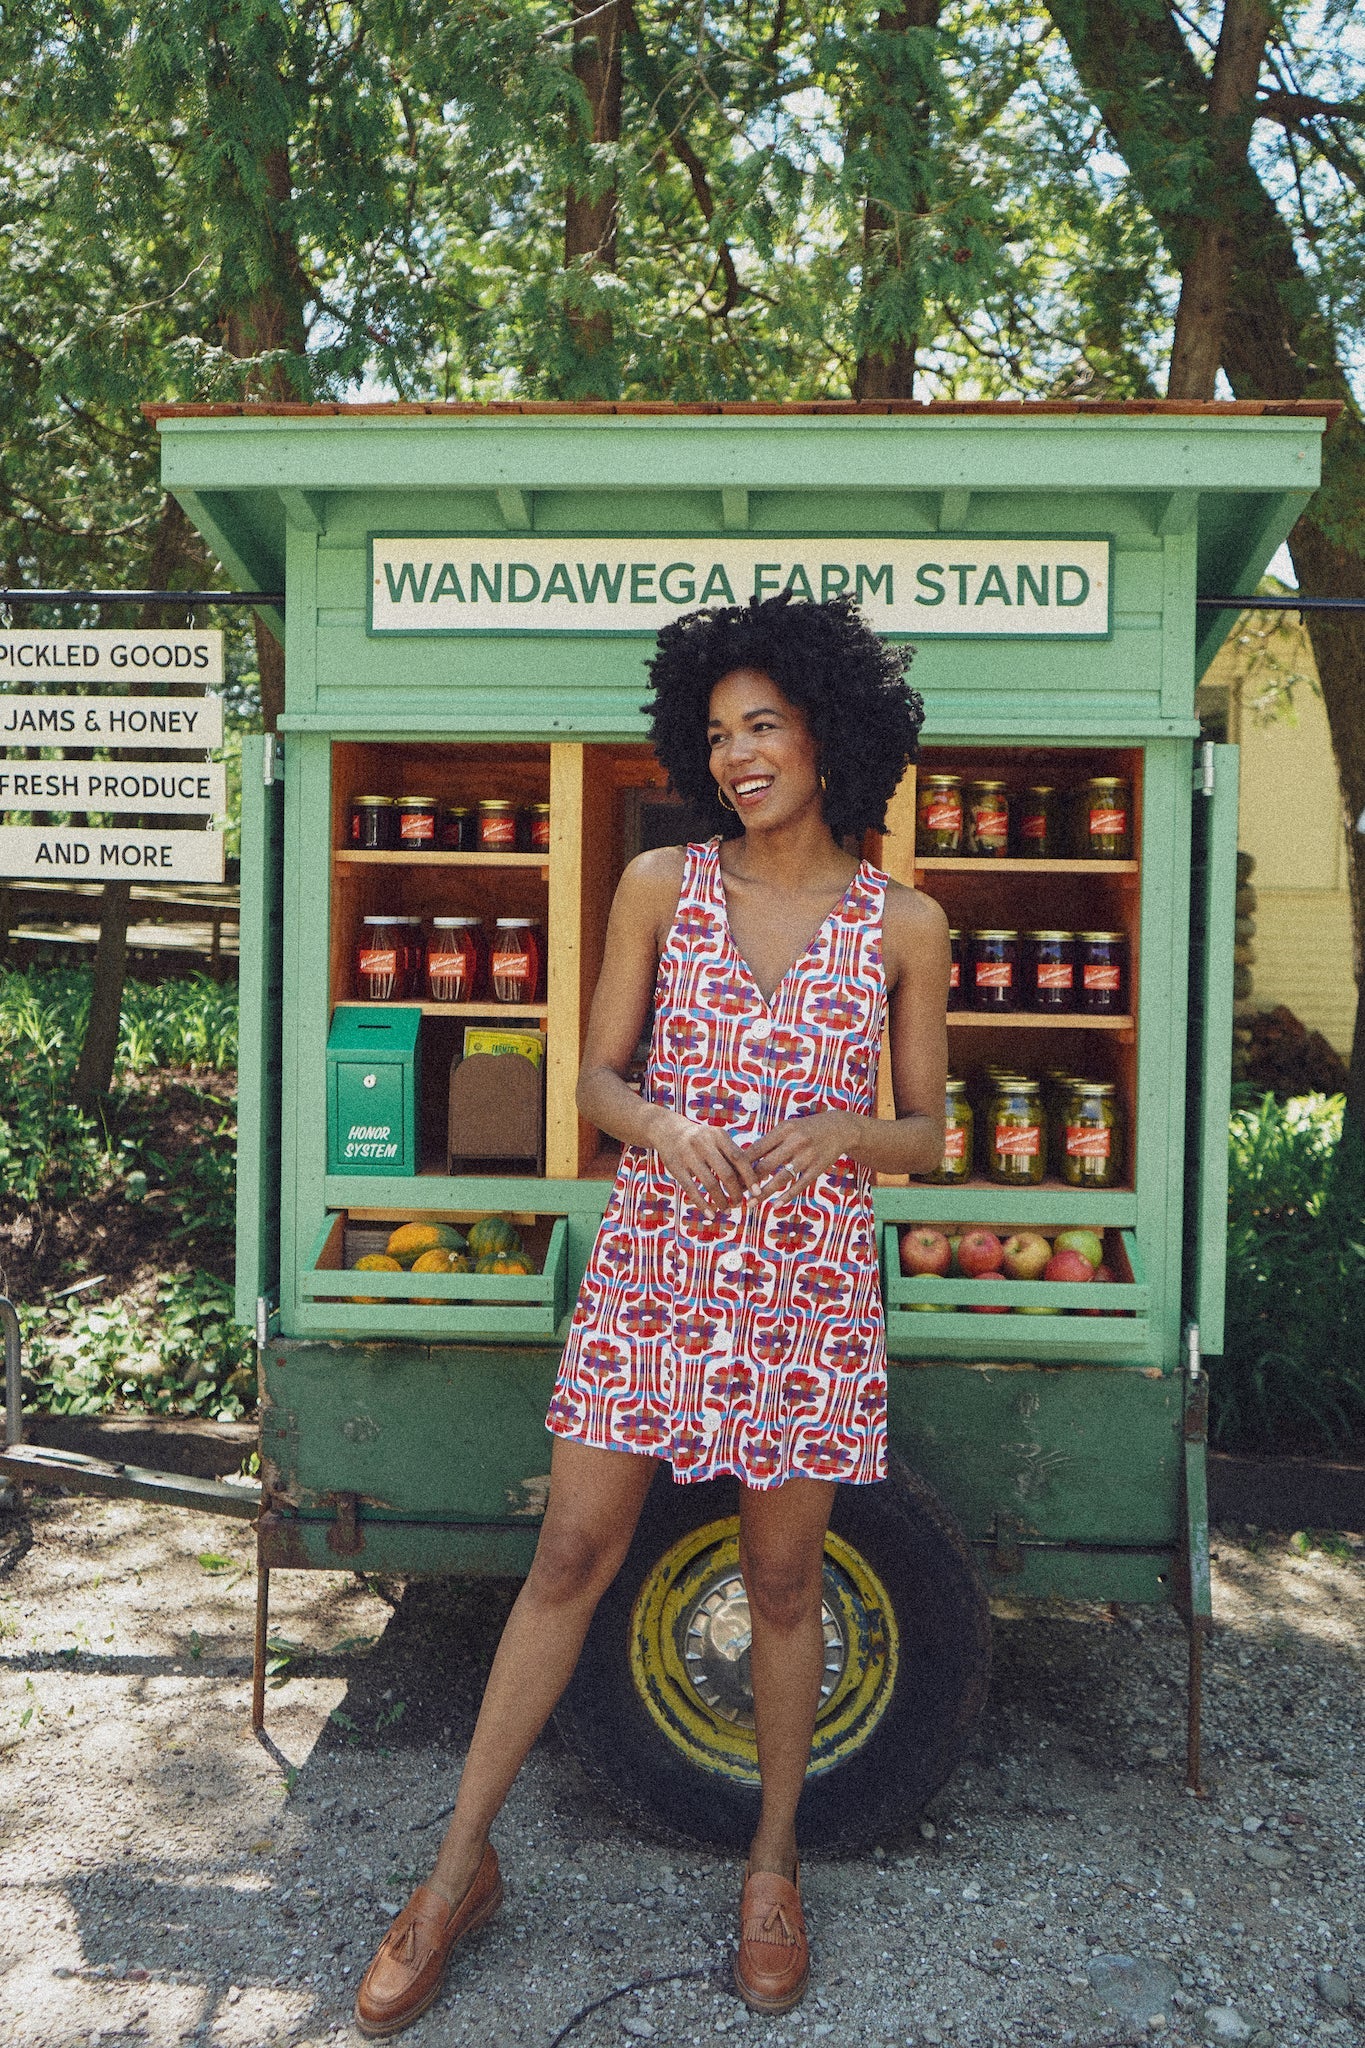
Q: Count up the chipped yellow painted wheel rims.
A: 1